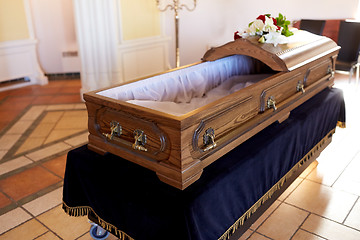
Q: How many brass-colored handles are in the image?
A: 6